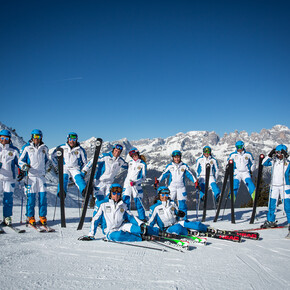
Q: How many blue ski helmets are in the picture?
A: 11